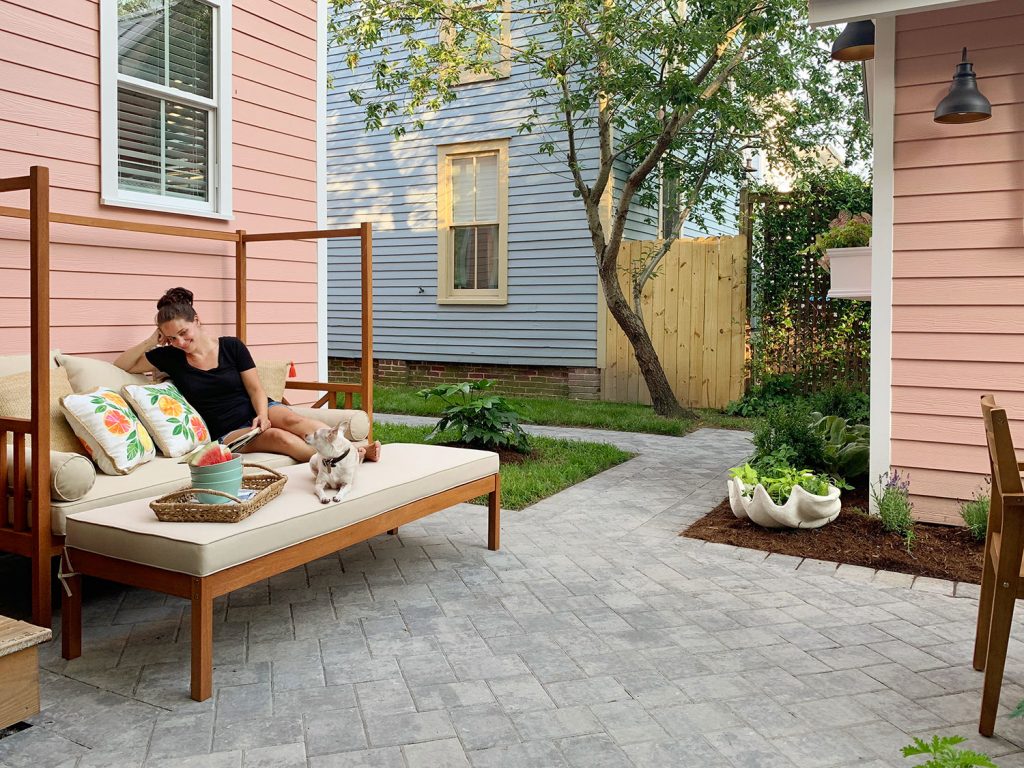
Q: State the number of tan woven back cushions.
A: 2